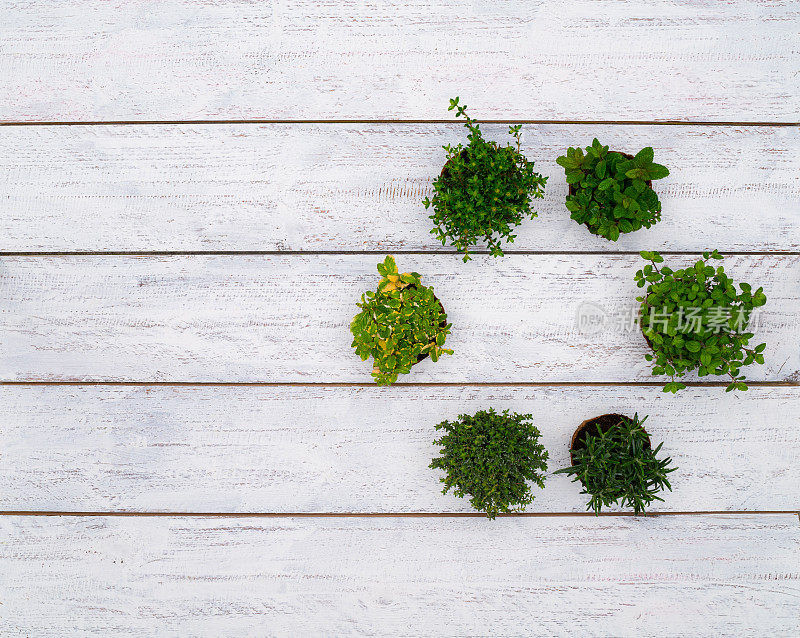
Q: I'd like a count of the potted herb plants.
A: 6